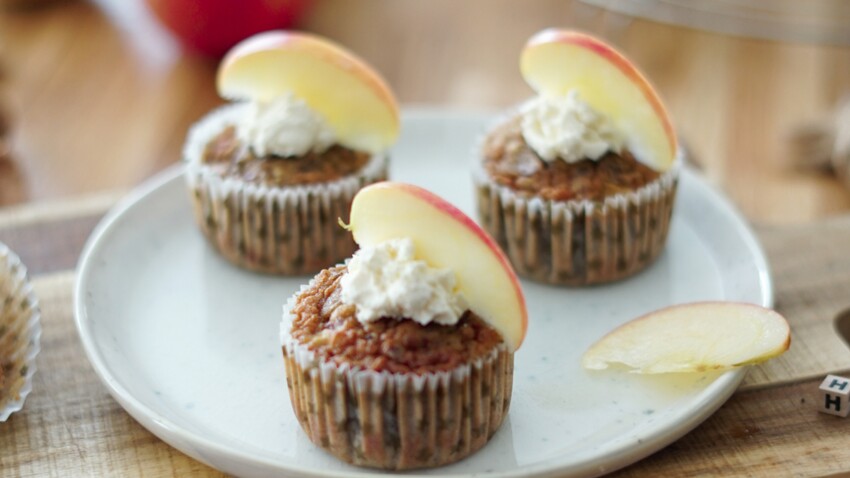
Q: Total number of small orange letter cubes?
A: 0